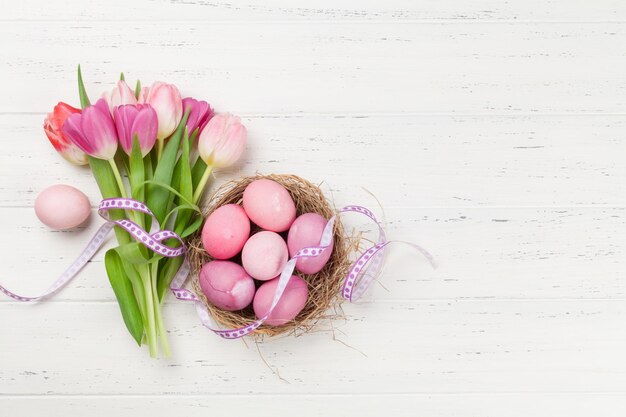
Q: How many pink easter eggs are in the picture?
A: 7